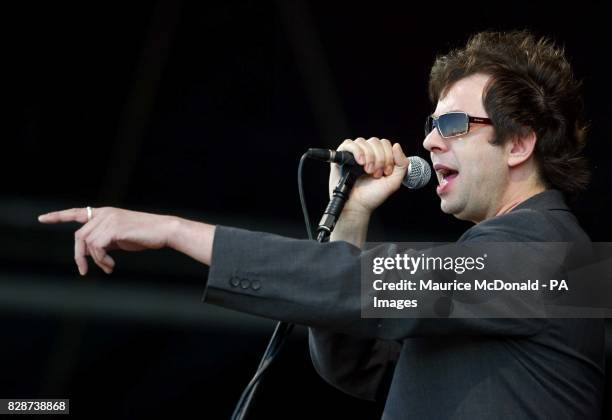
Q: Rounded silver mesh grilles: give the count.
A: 1